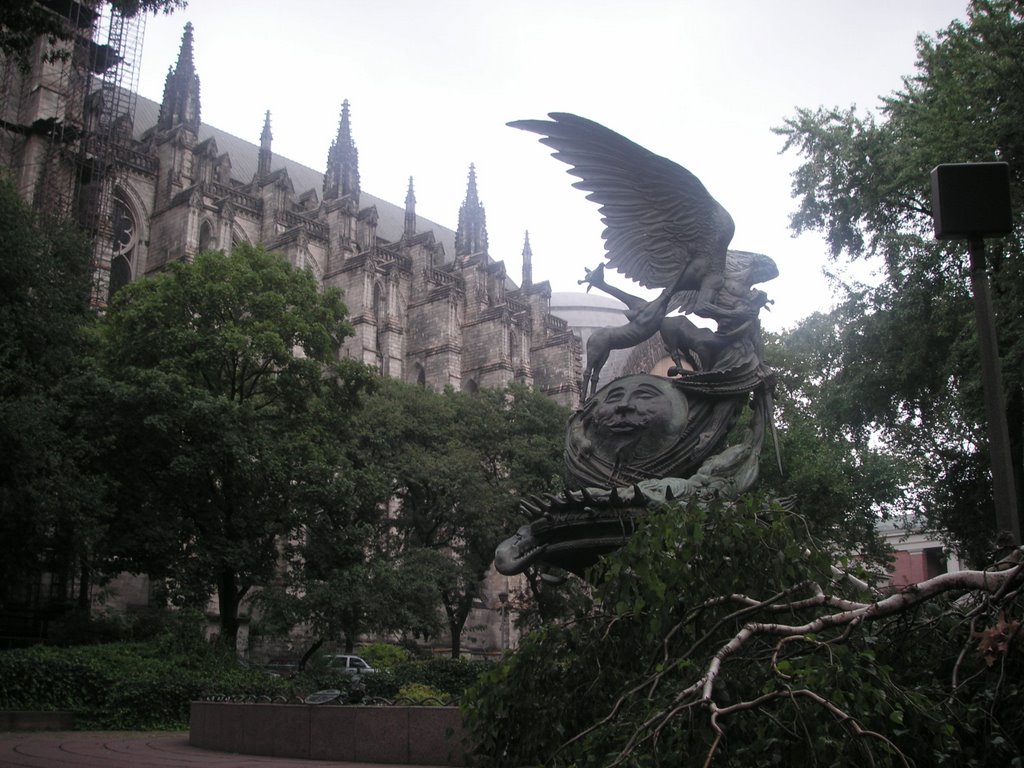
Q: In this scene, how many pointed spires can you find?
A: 6